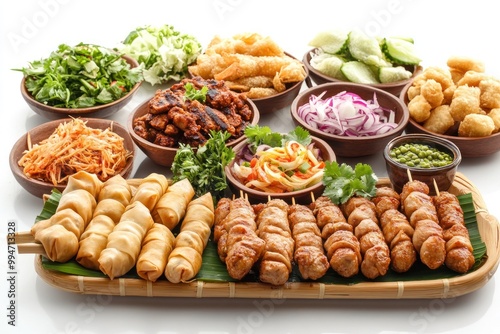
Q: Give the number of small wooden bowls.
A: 9